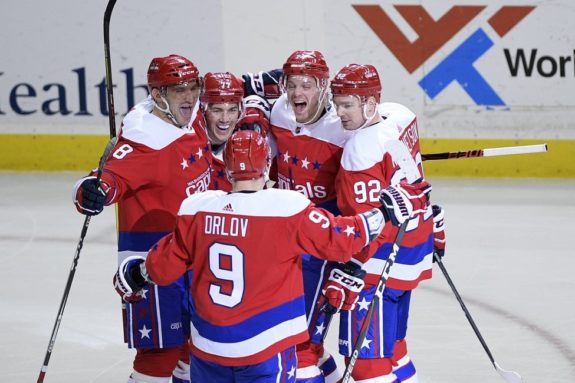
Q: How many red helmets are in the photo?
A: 5